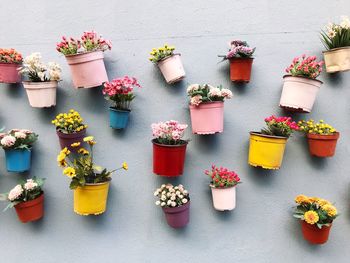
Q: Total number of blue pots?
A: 2